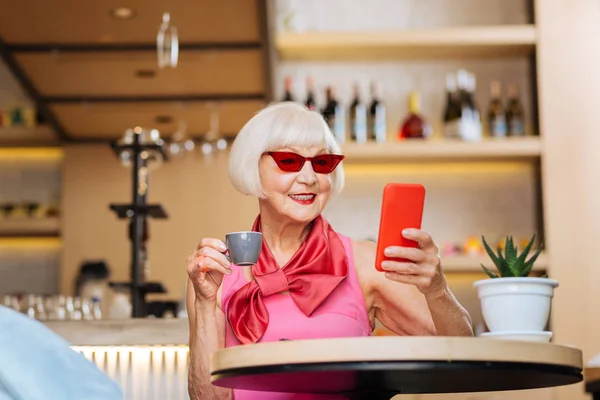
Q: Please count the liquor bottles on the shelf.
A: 11